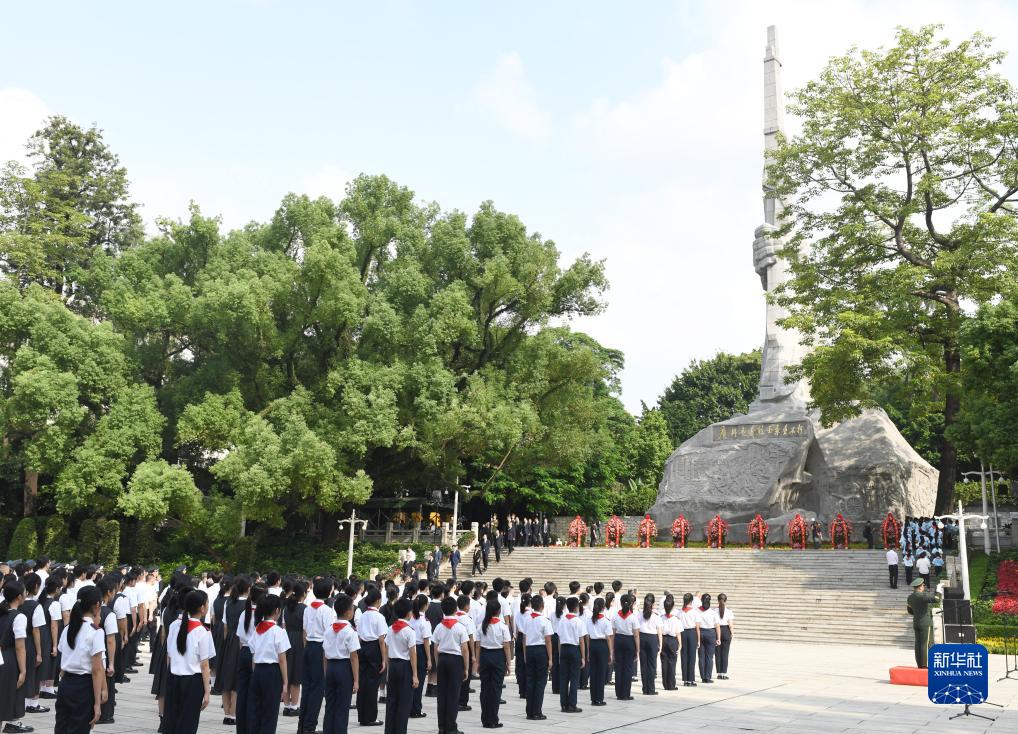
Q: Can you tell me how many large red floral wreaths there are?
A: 9